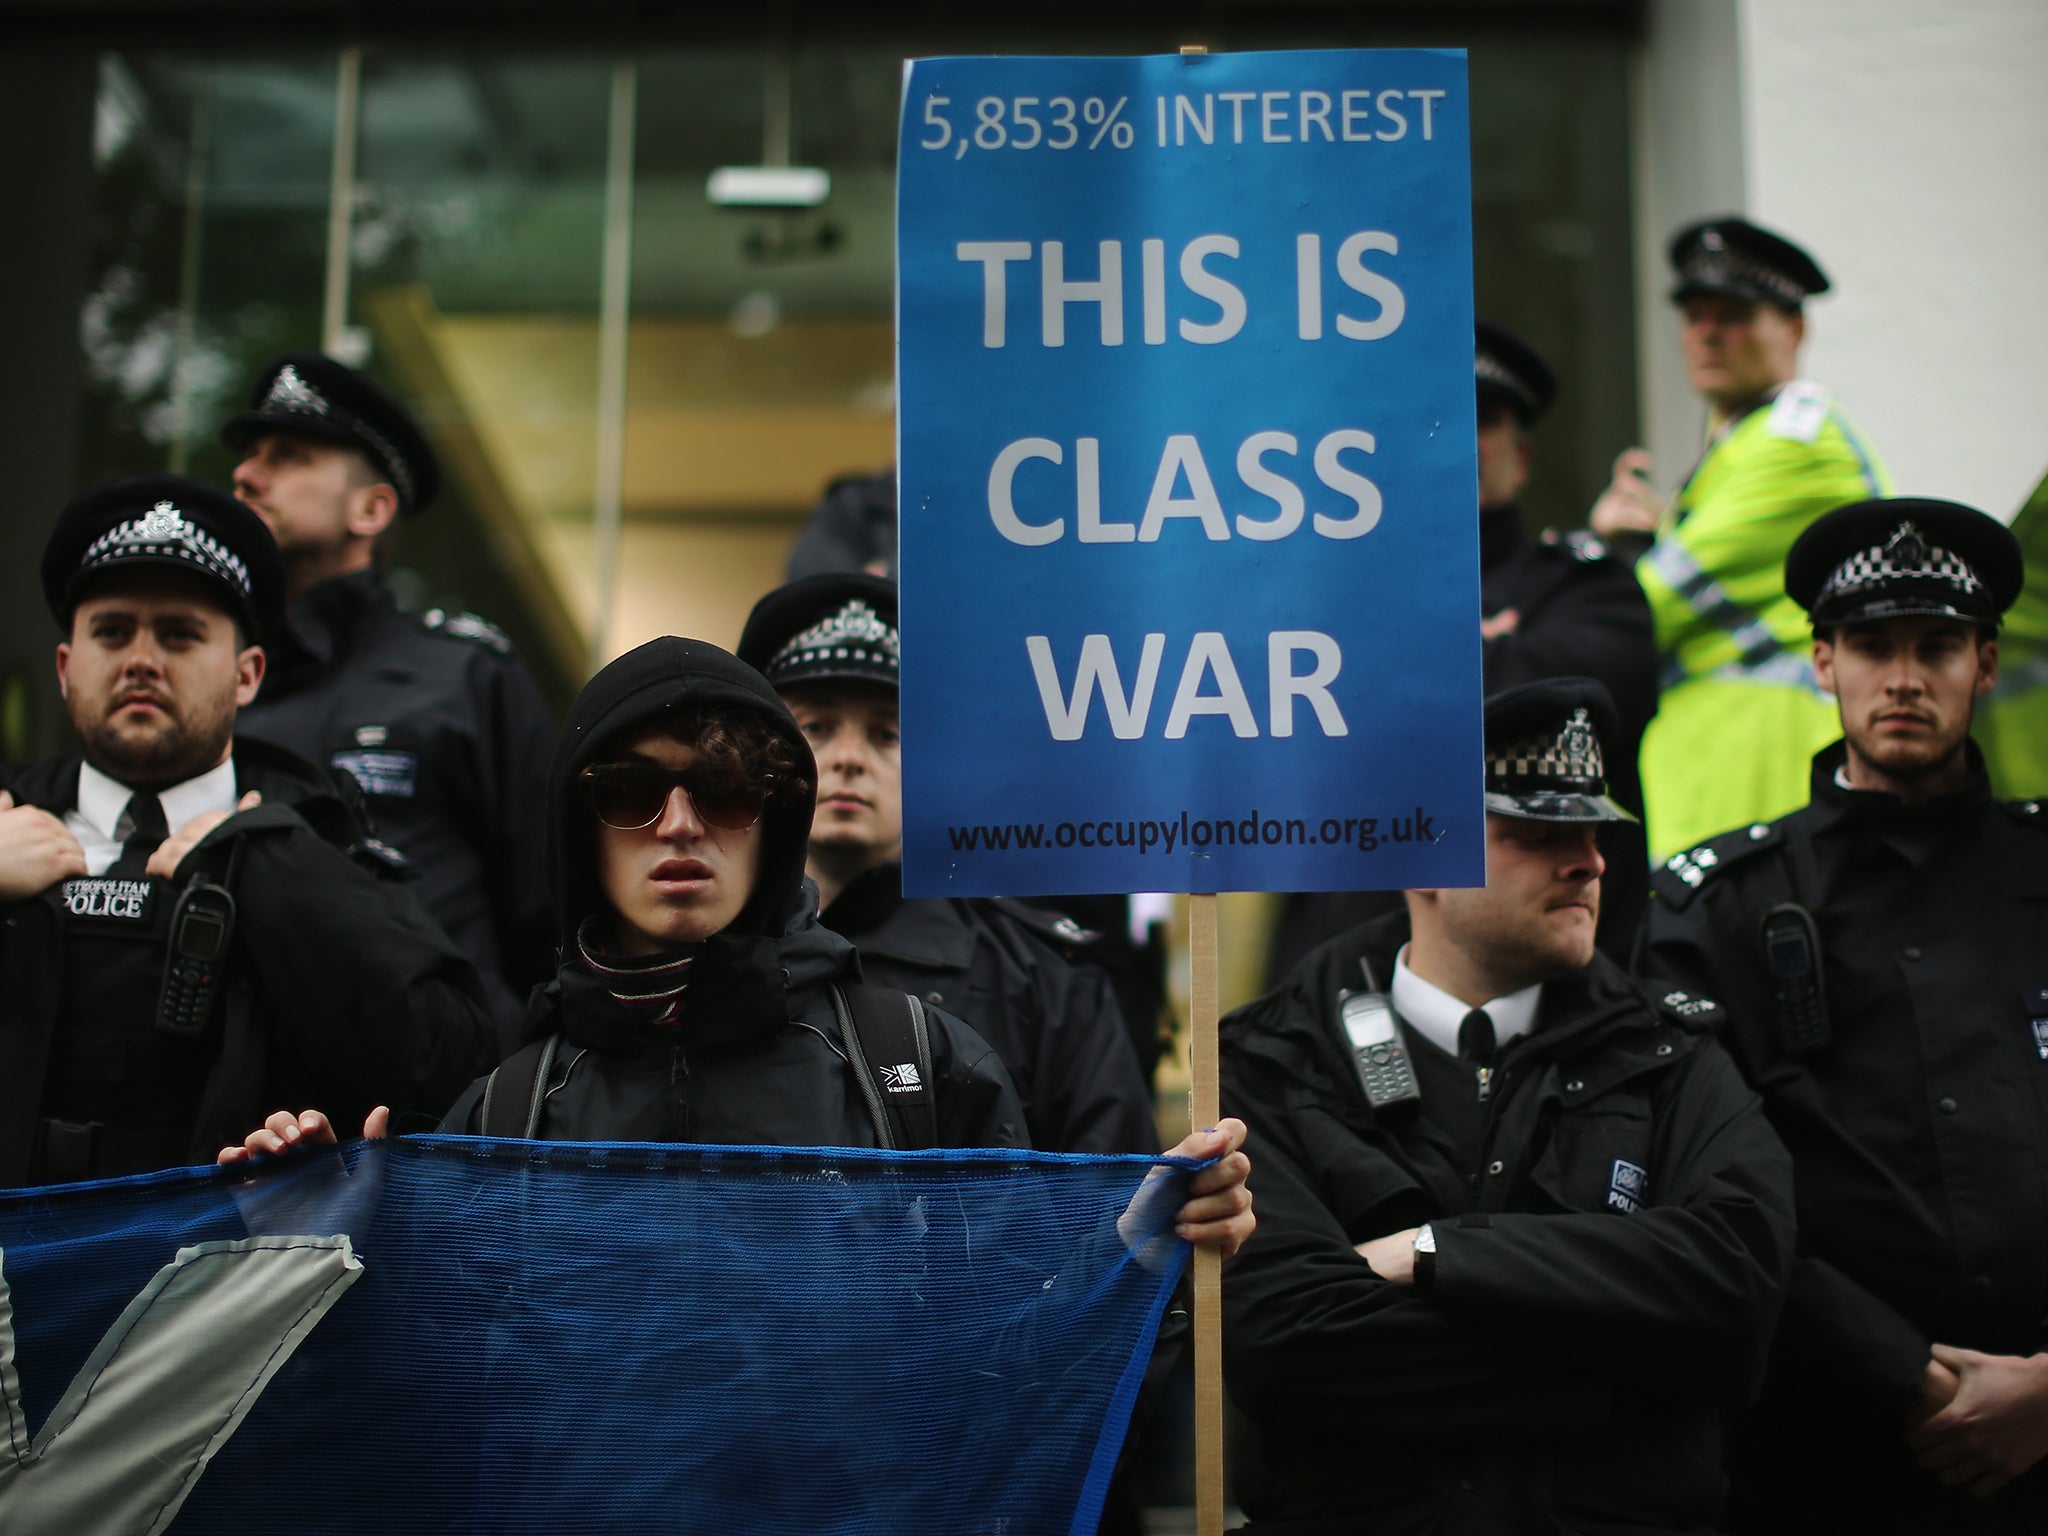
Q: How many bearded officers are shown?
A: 2